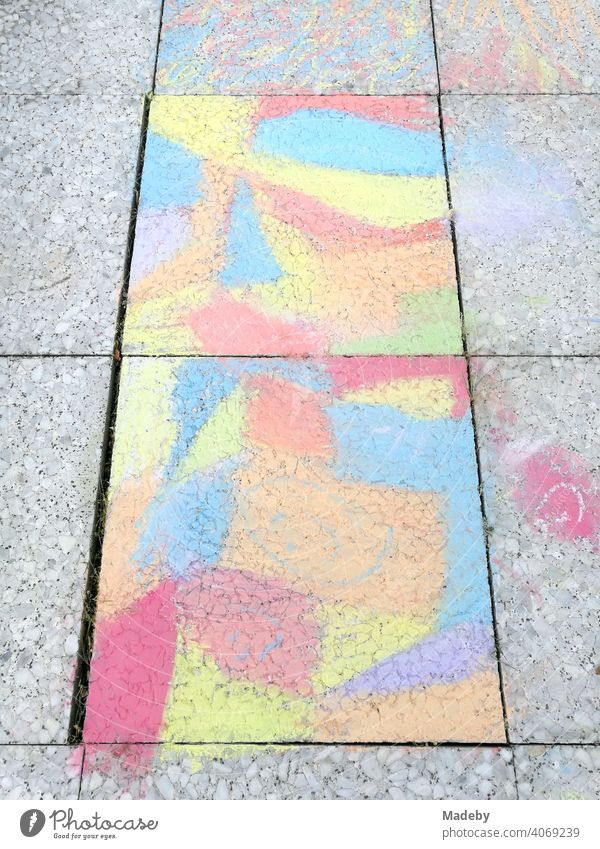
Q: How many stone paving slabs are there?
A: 12